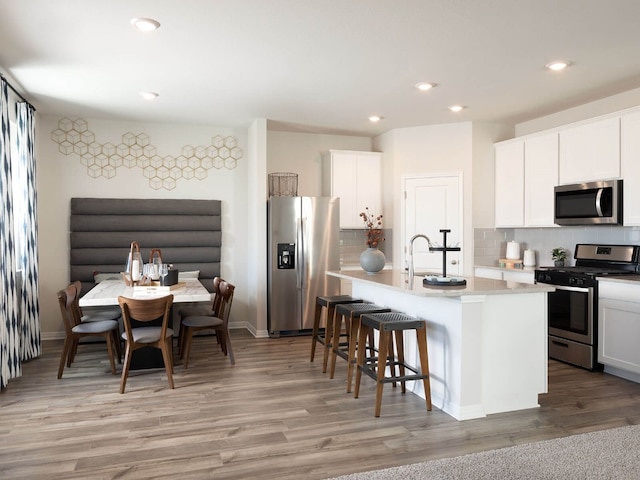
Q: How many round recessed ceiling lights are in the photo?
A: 6